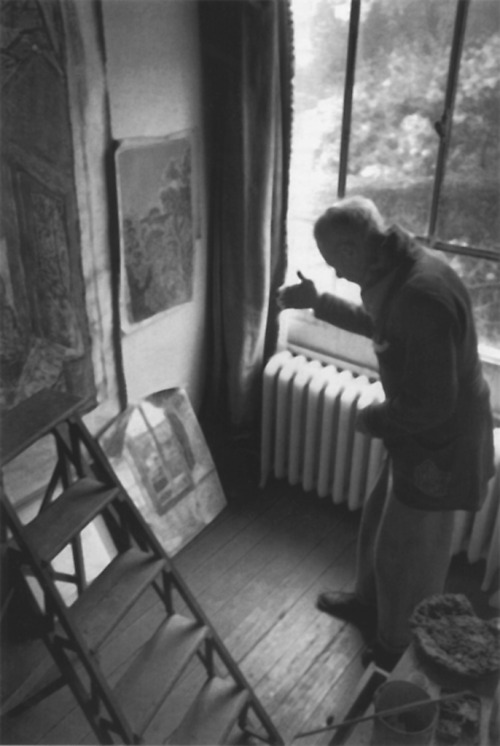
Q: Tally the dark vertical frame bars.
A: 2